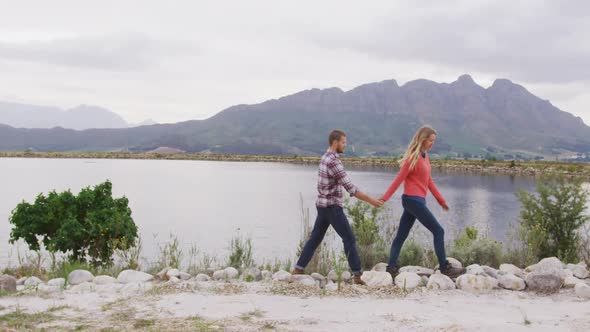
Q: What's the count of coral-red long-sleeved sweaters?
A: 1